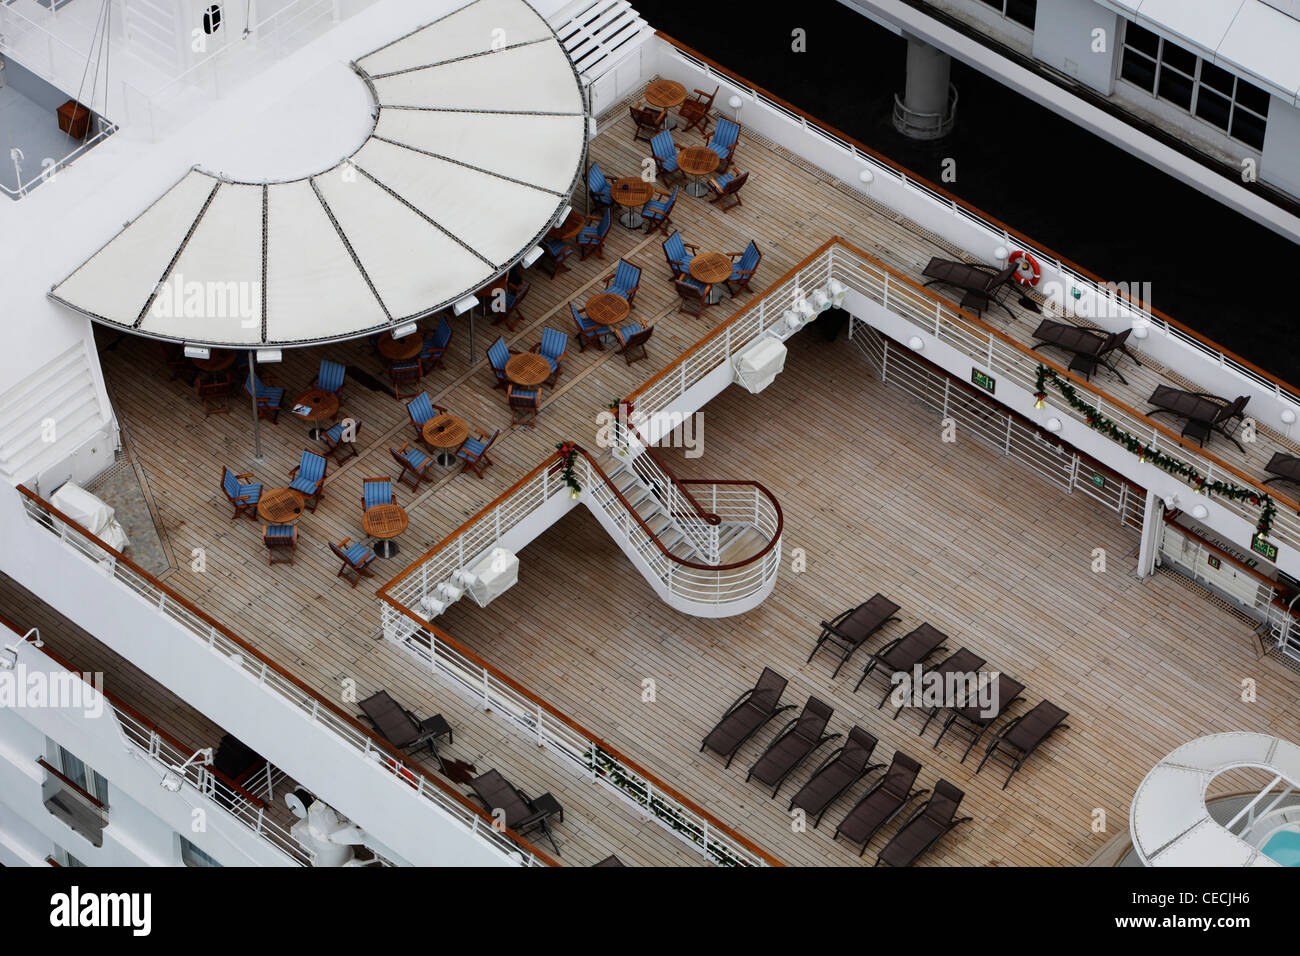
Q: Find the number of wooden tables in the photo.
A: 14